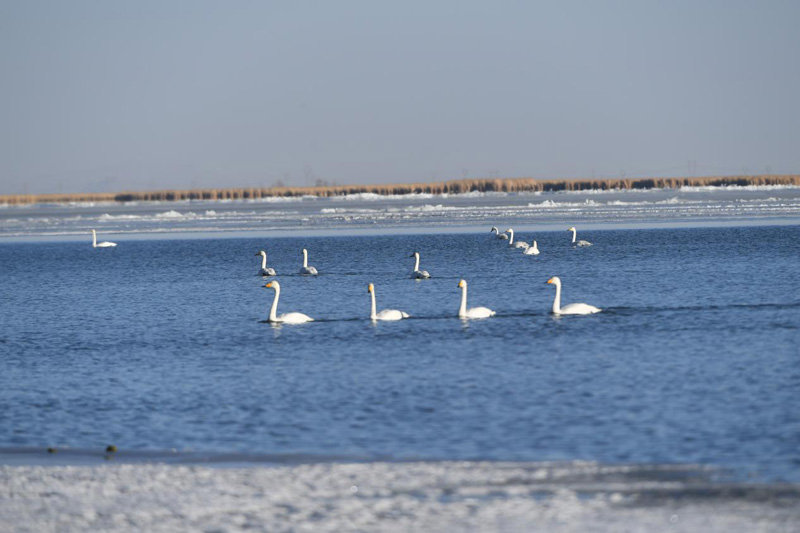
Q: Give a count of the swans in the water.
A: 12